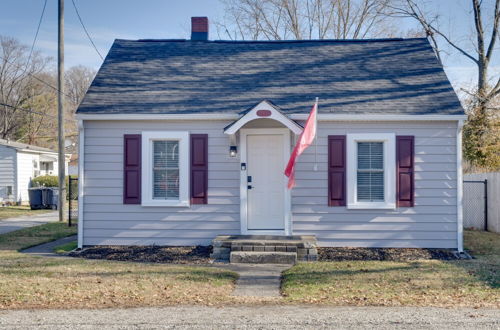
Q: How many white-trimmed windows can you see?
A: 2